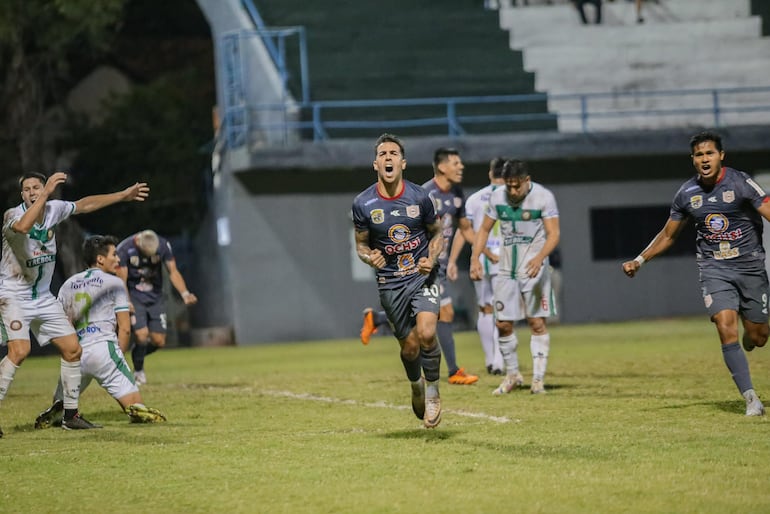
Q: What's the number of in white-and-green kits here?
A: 4